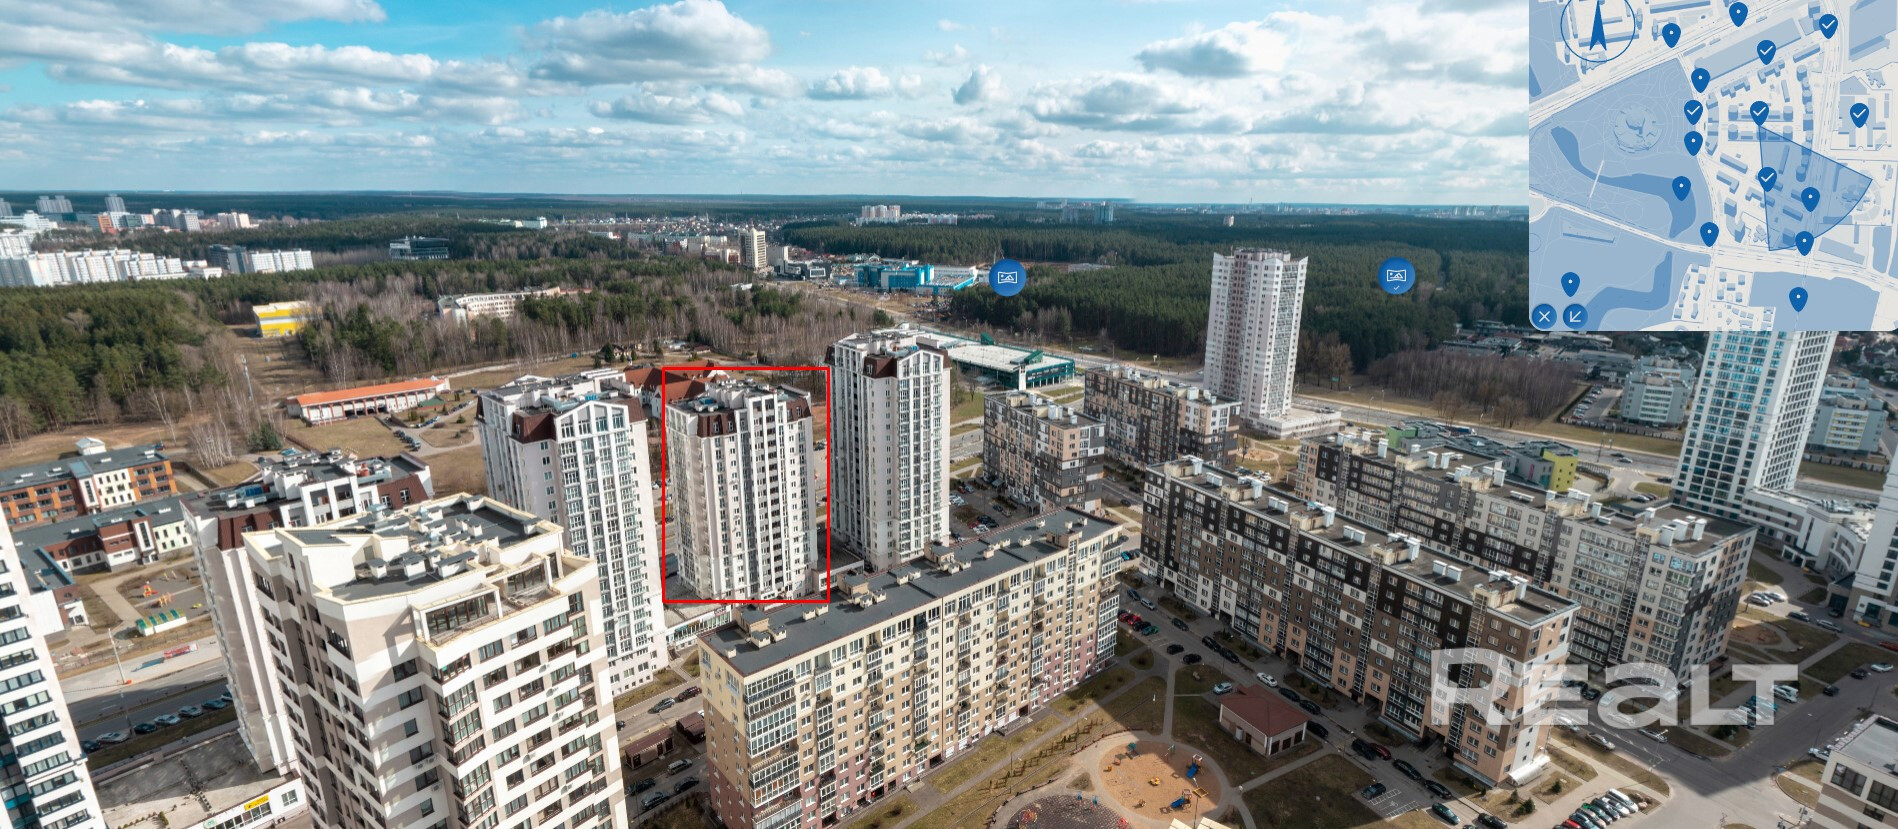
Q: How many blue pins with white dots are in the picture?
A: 10